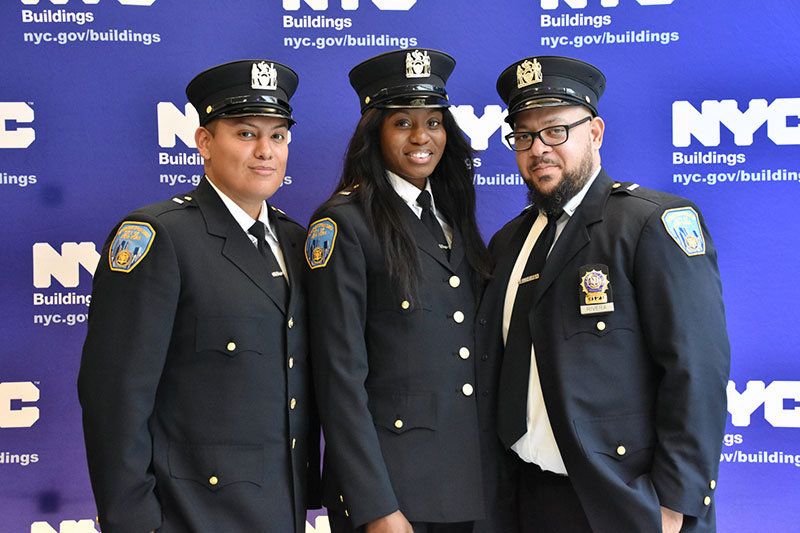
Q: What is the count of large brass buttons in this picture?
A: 8